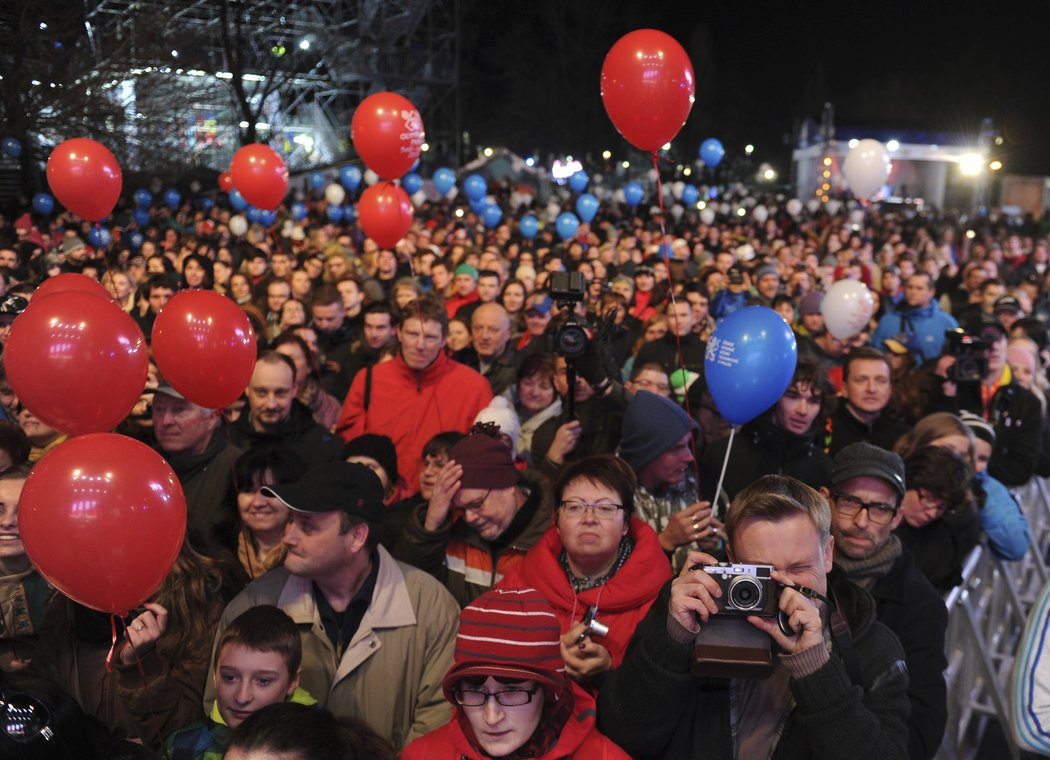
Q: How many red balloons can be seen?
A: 10